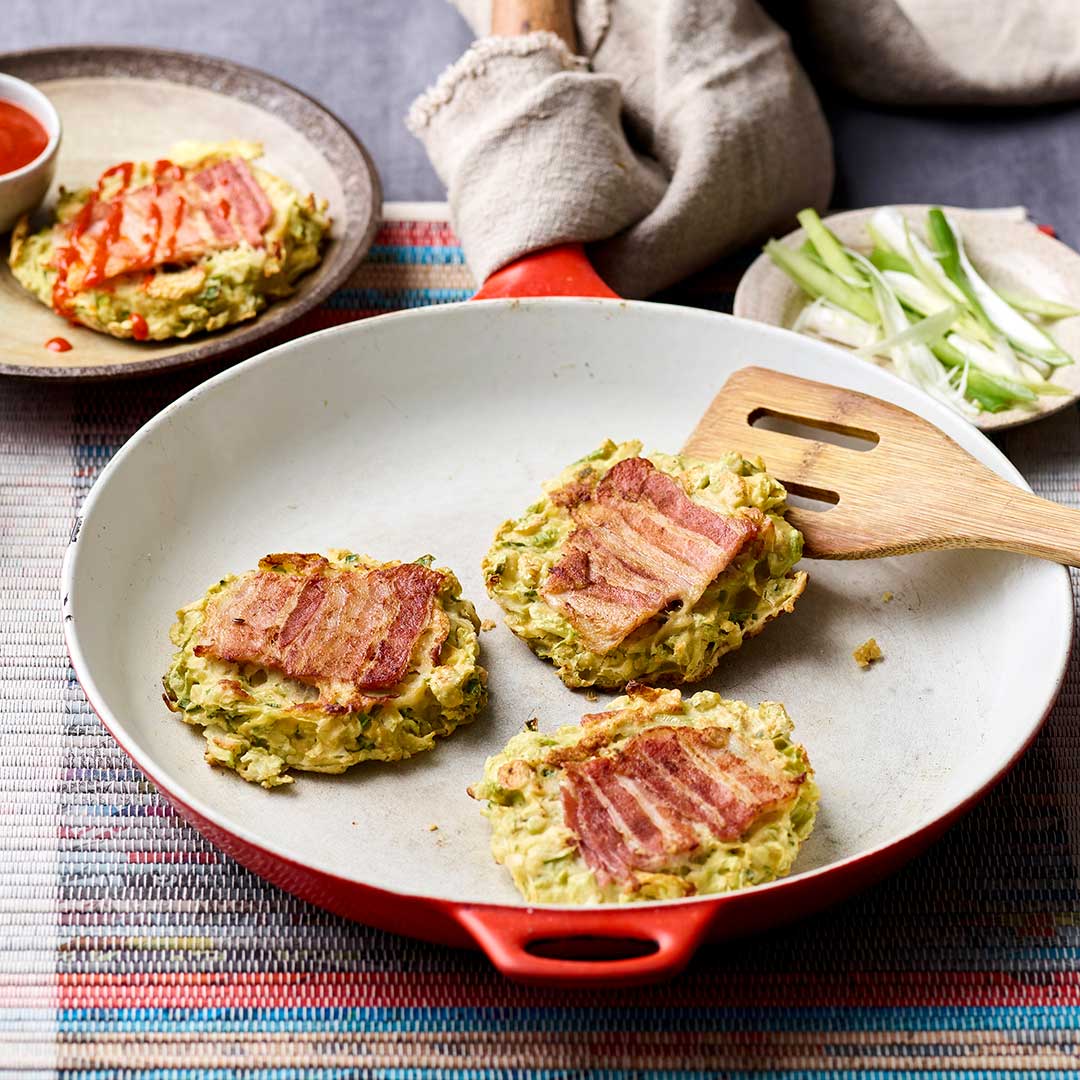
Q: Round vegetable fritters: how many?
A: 4